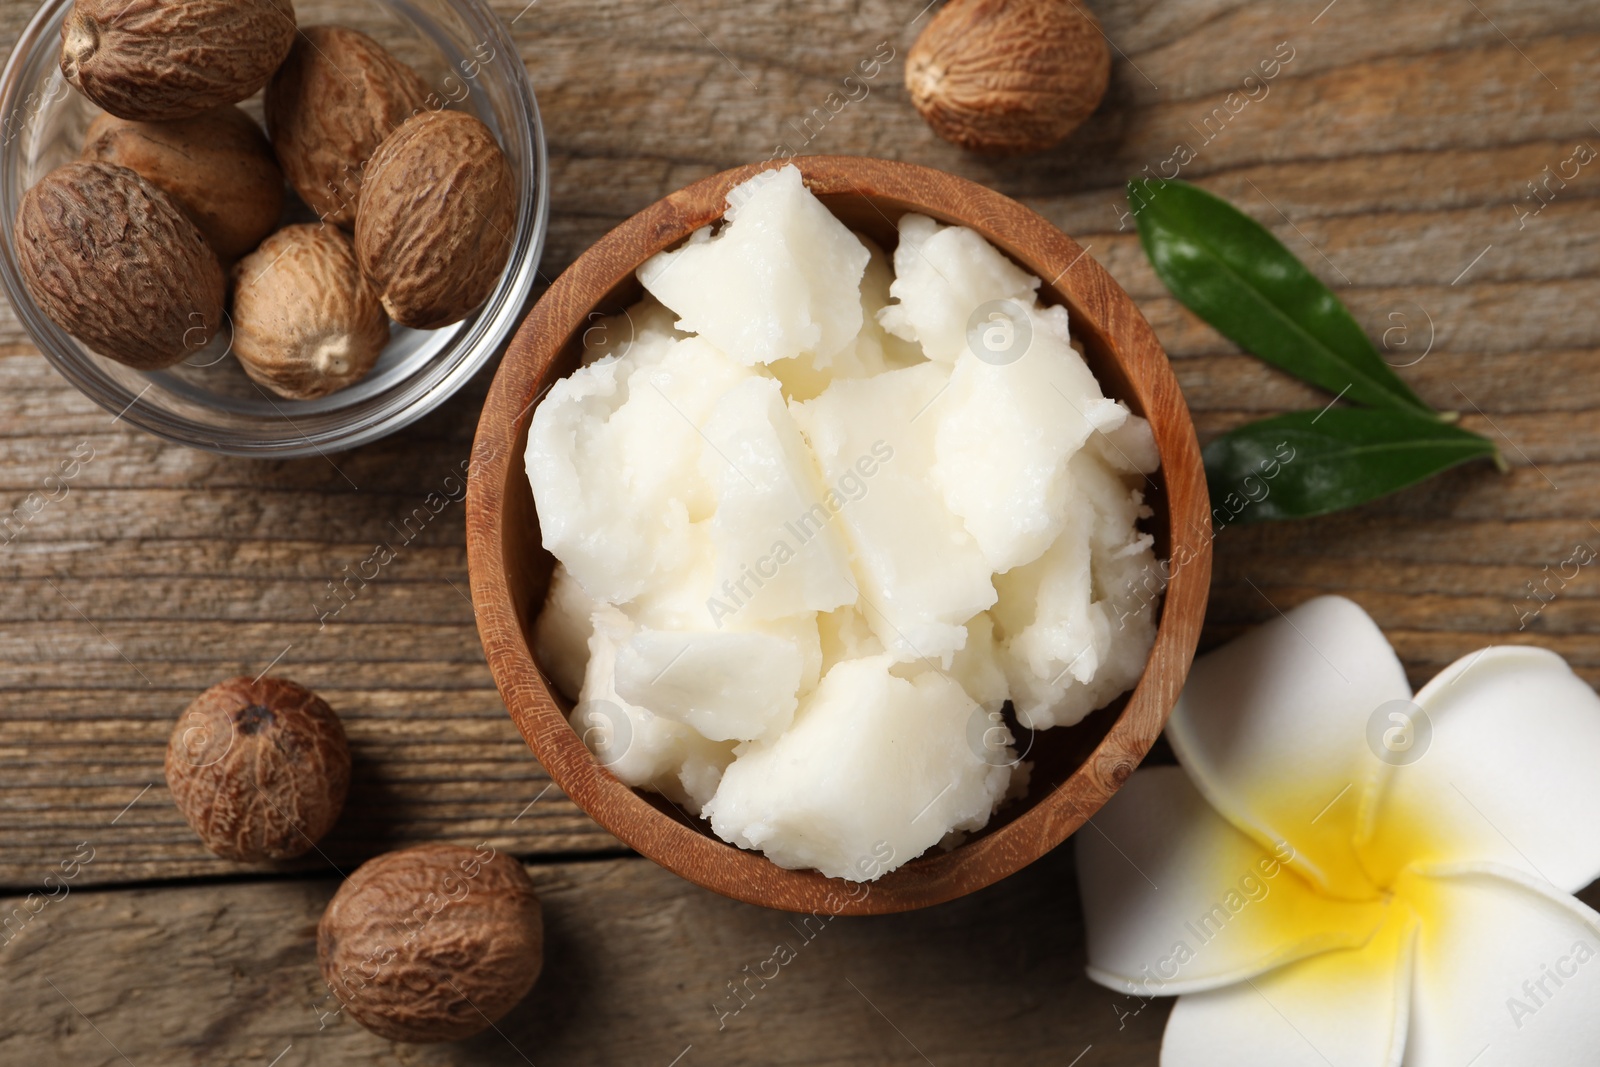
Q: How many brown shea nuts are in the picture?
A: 9